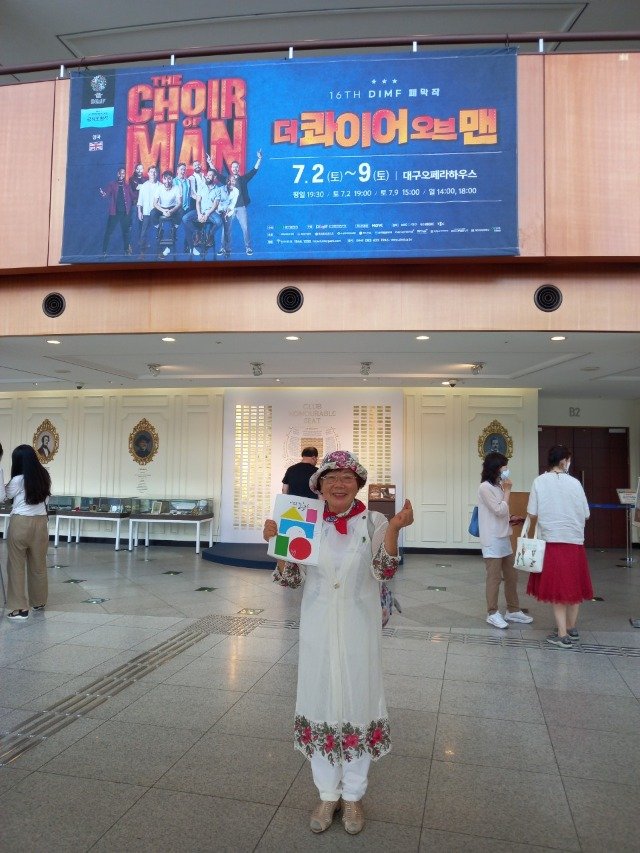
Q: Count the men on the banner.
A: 9